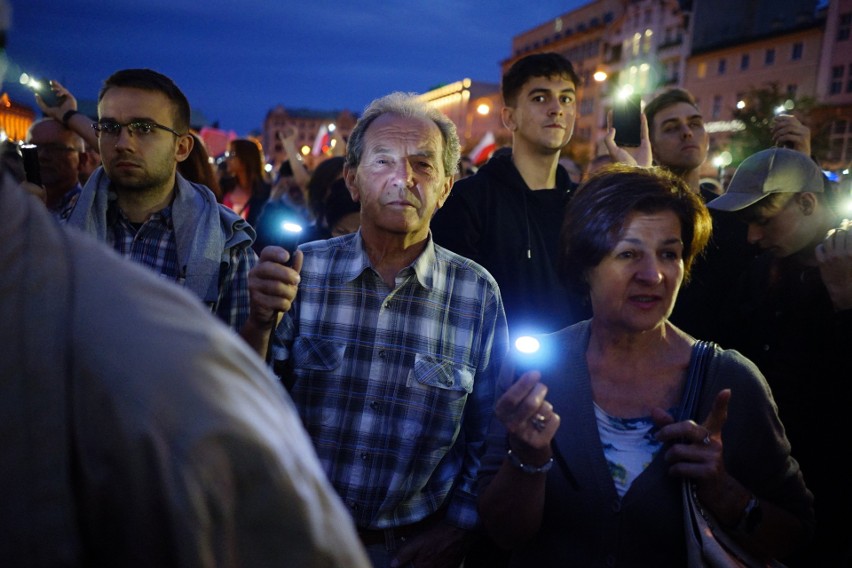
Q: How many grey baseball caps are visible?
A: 1